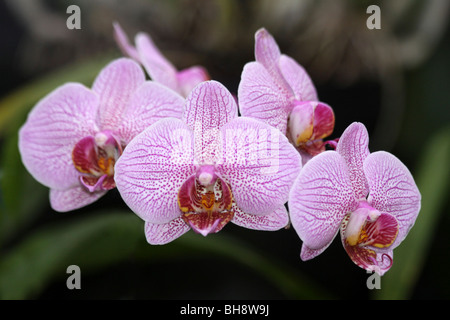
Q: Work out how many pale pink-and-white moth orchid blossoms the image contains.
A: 5